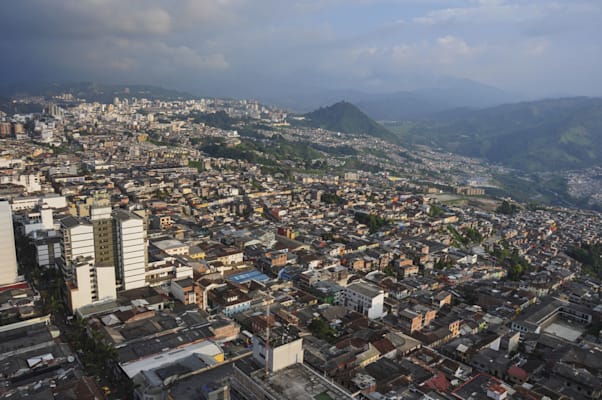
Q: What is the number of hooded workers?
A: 0